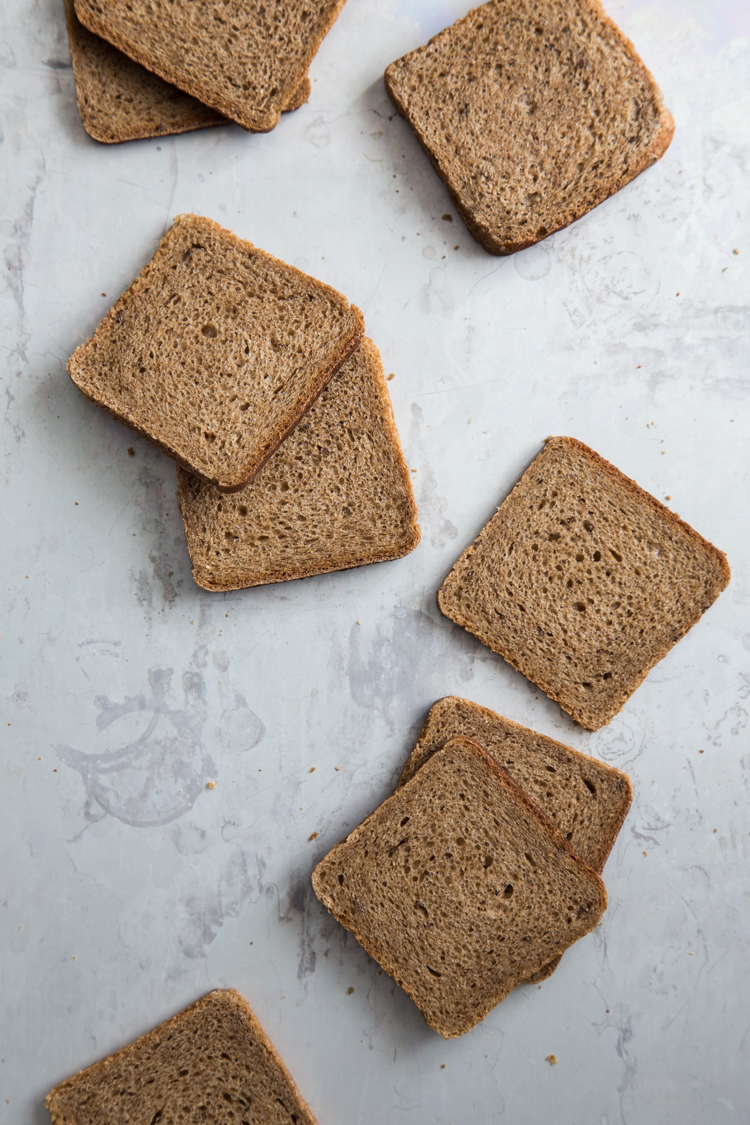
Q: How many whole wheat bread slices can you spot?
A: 9